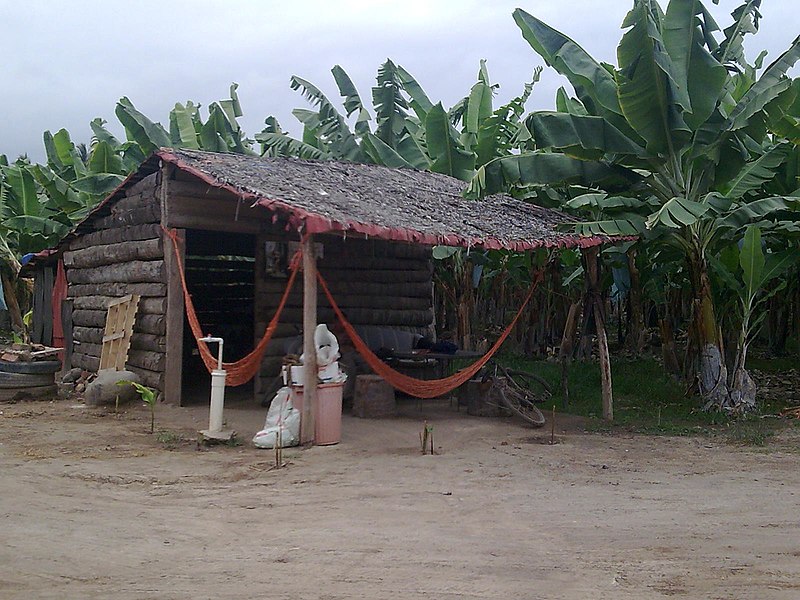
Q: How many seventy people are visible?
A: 0